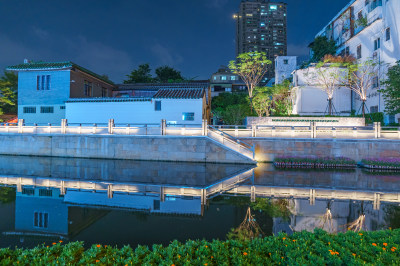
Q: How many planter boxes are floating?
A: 2